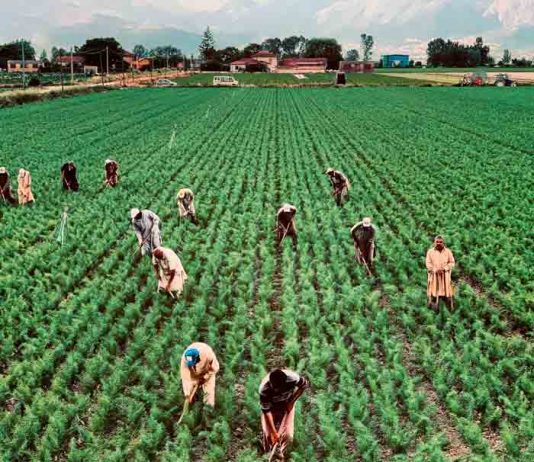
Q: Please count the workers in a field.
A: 13